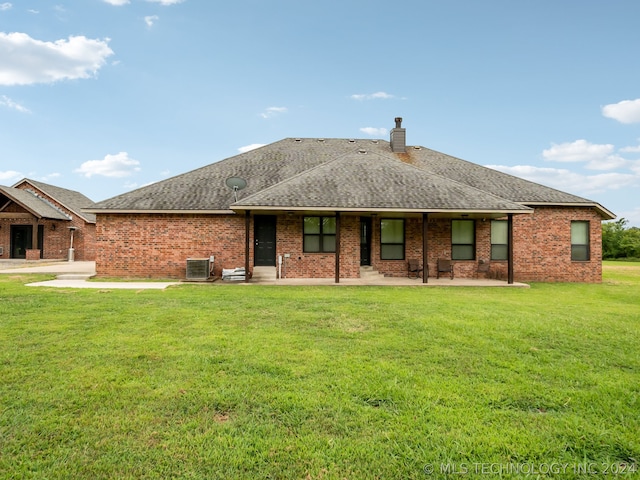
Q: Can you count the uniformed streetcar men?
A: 0